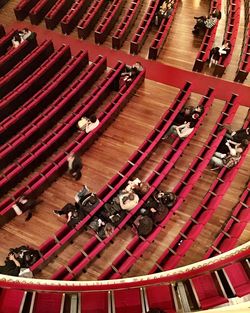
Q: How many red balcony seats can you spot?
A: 7